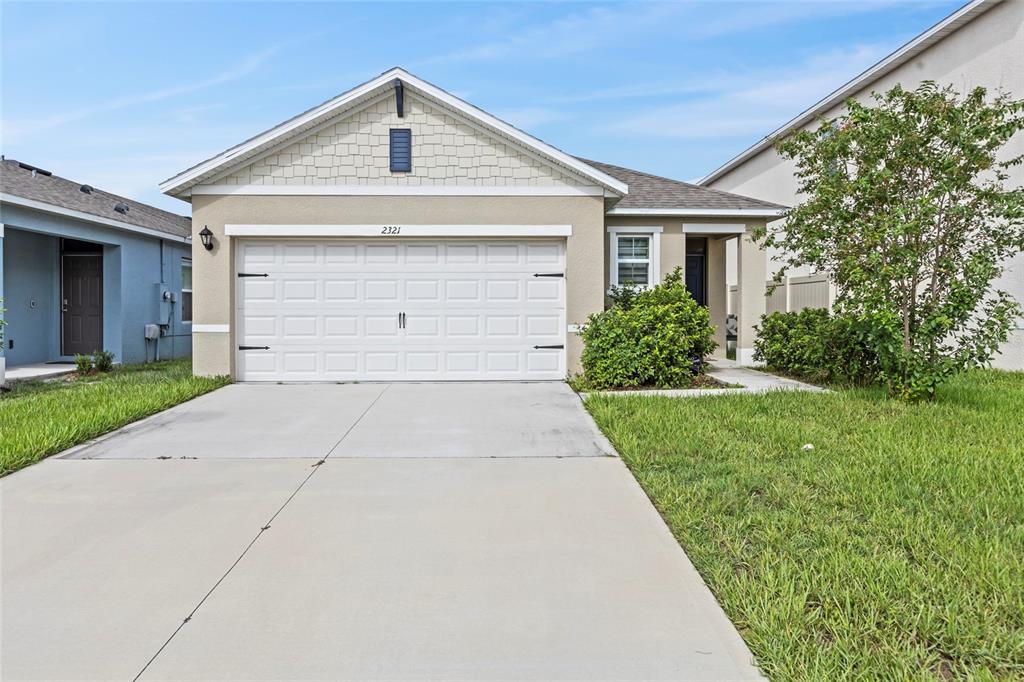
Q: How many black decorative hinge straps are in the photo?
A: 4